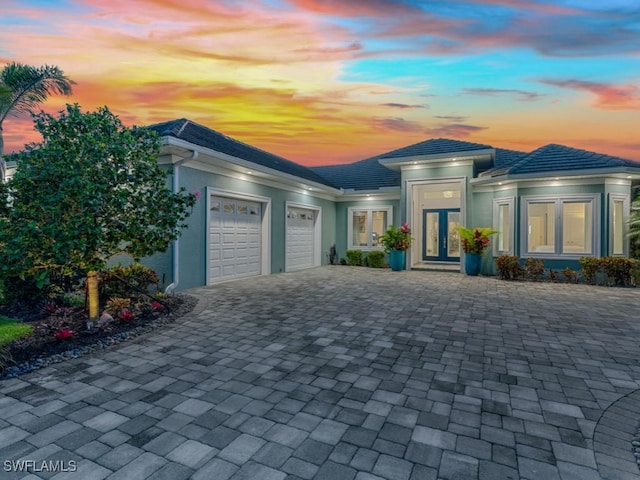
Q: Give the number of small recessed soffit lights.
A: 8